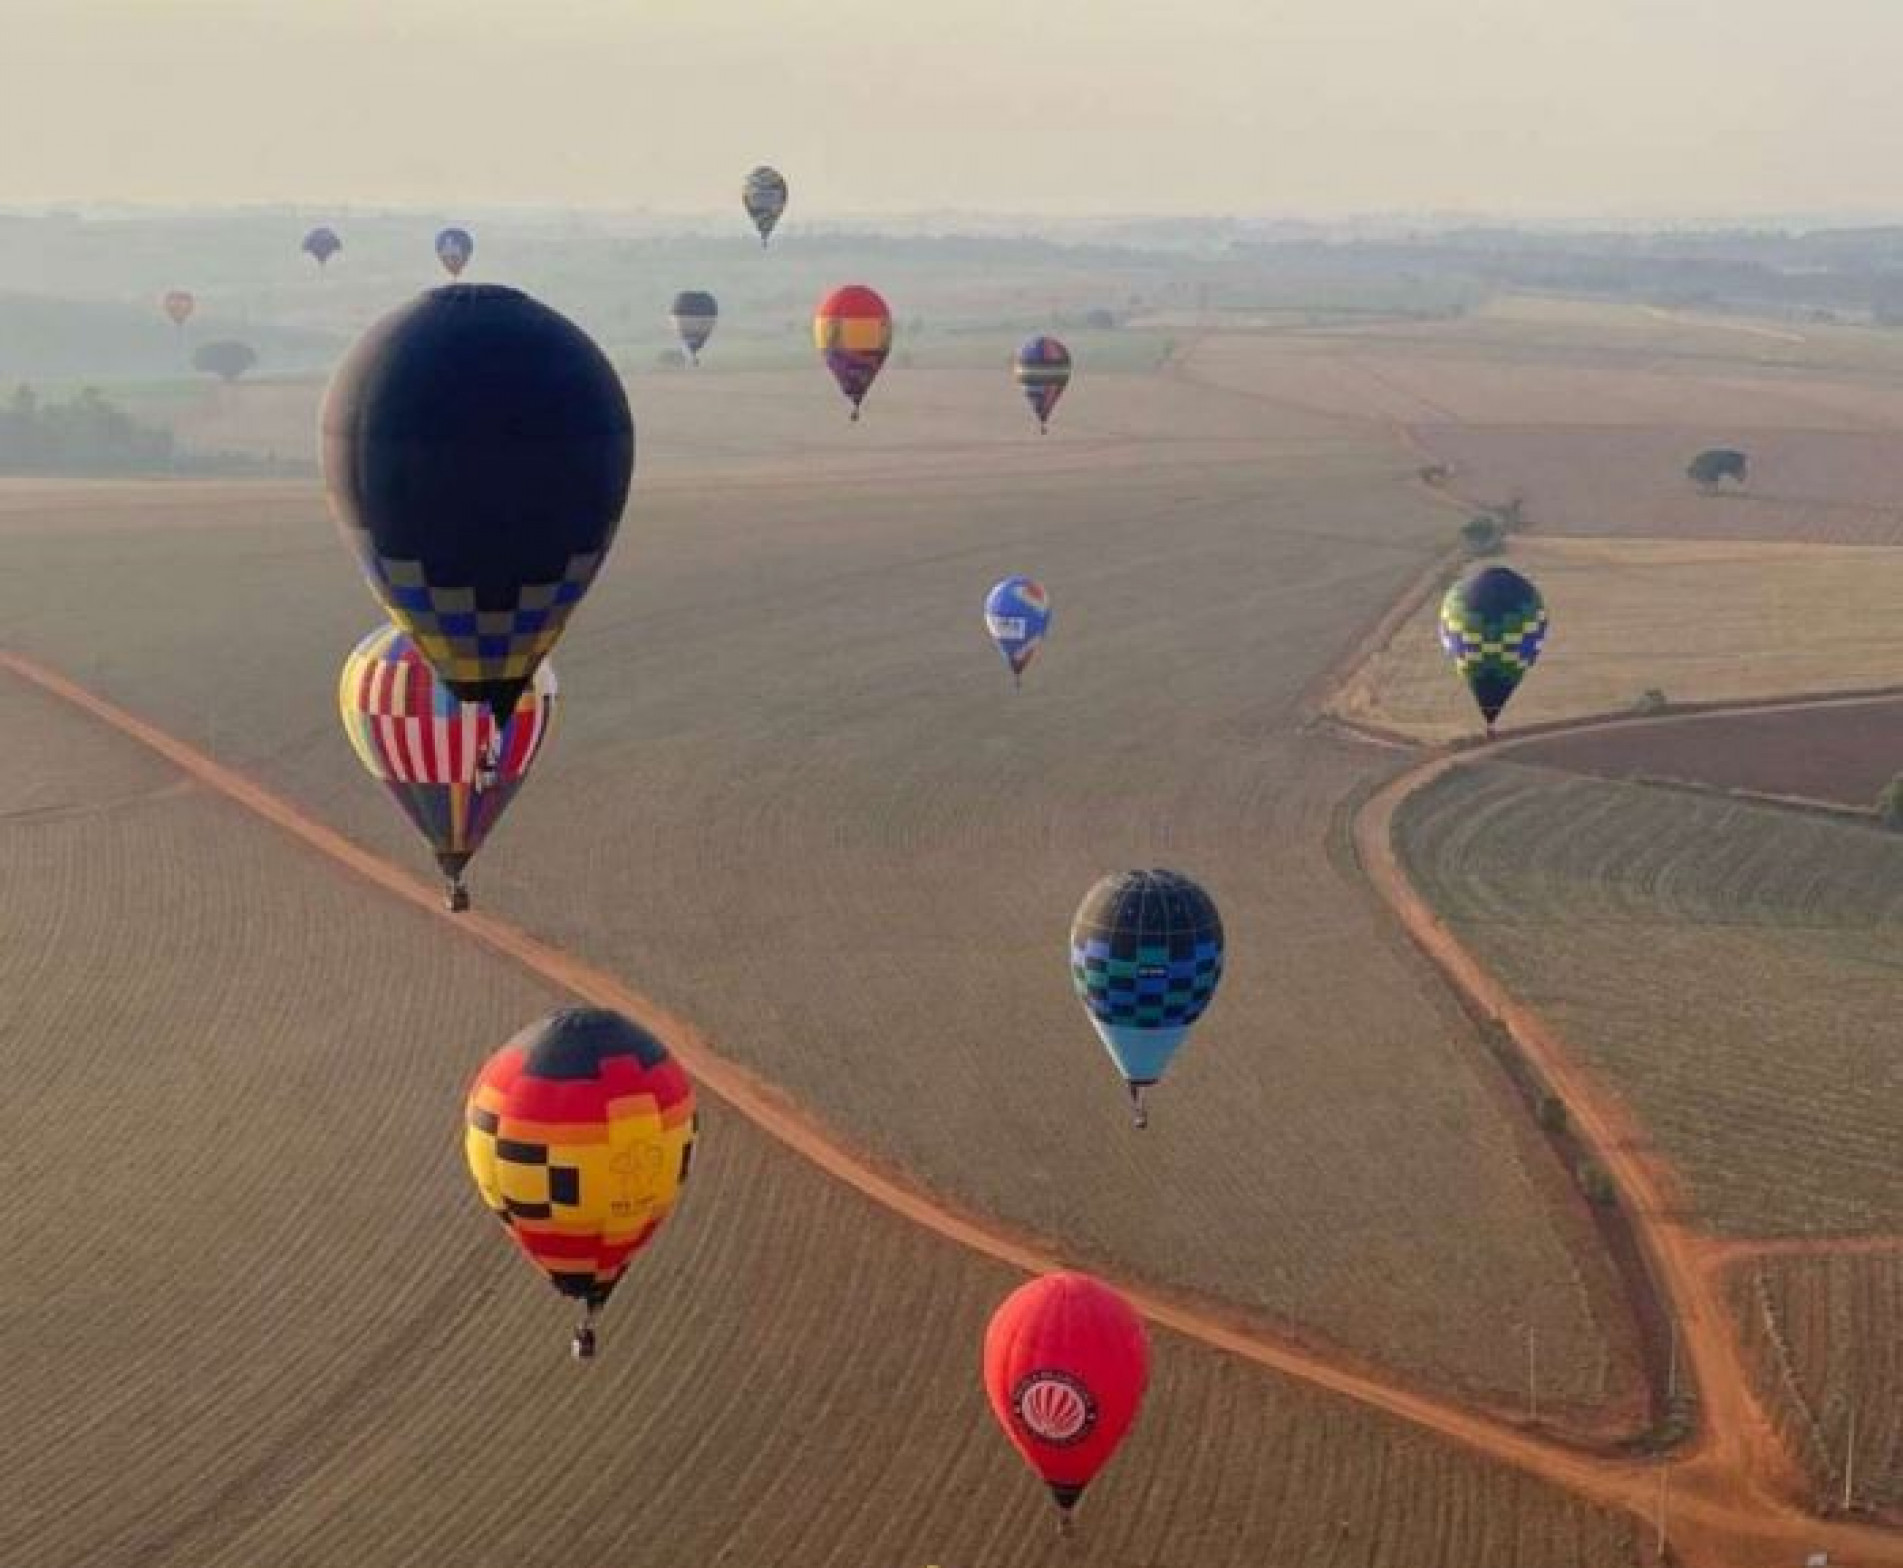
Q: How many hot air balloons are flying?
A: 14